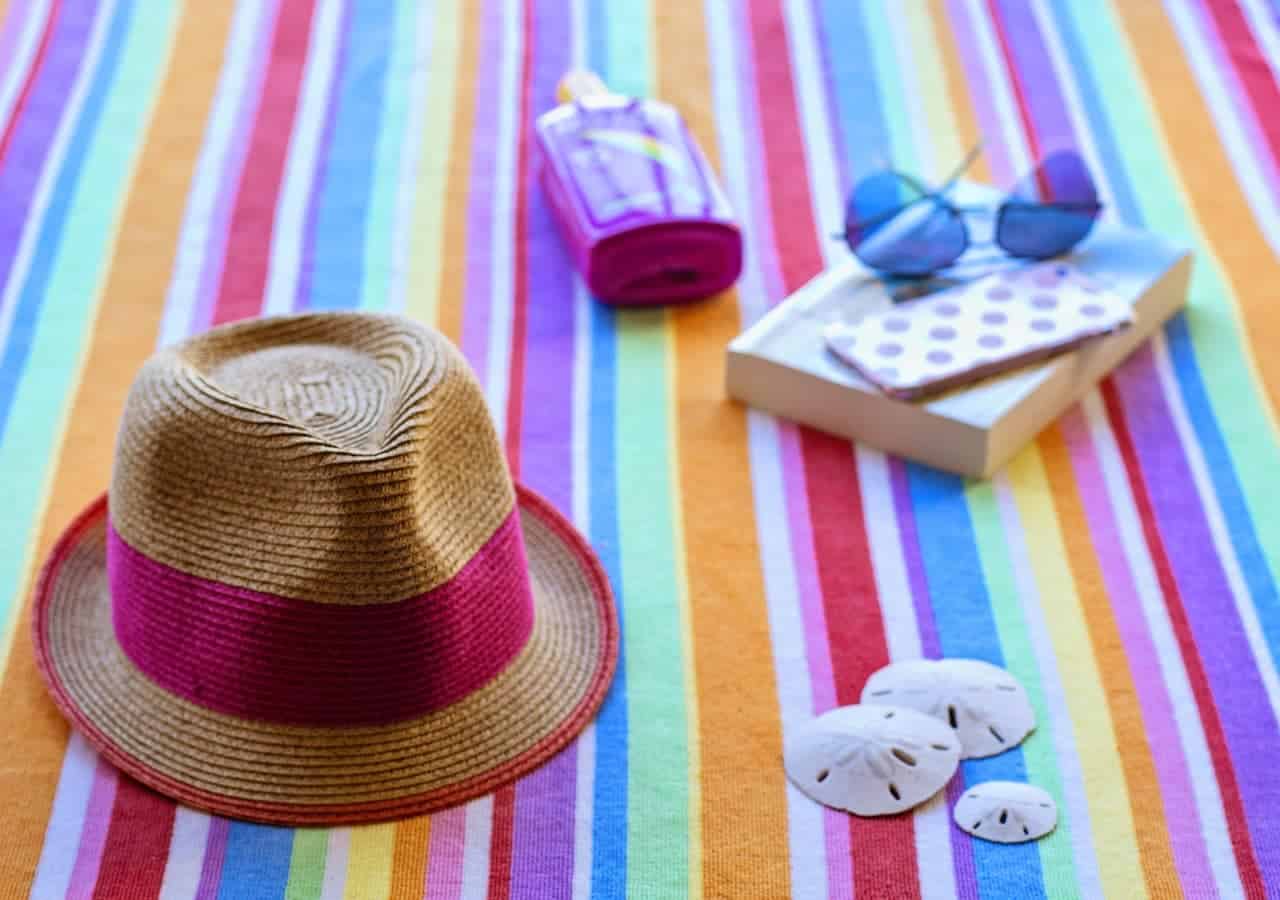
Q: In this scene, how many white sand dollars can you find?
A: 3